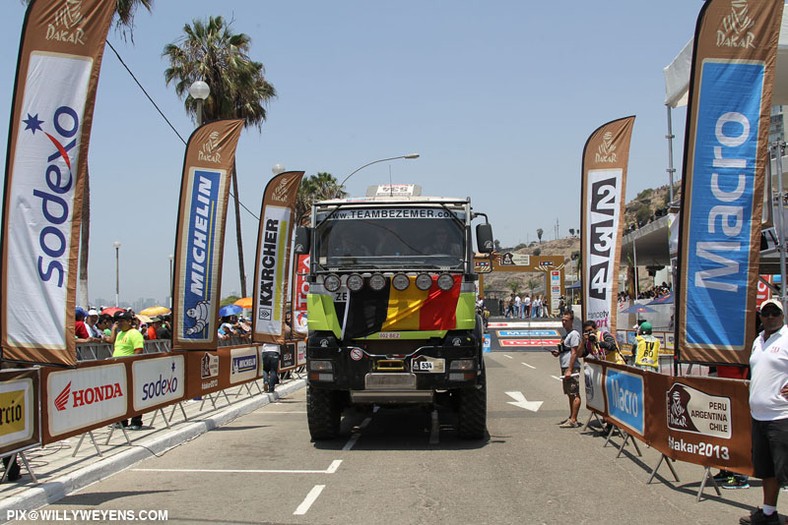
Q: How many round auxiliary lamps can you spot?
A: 6